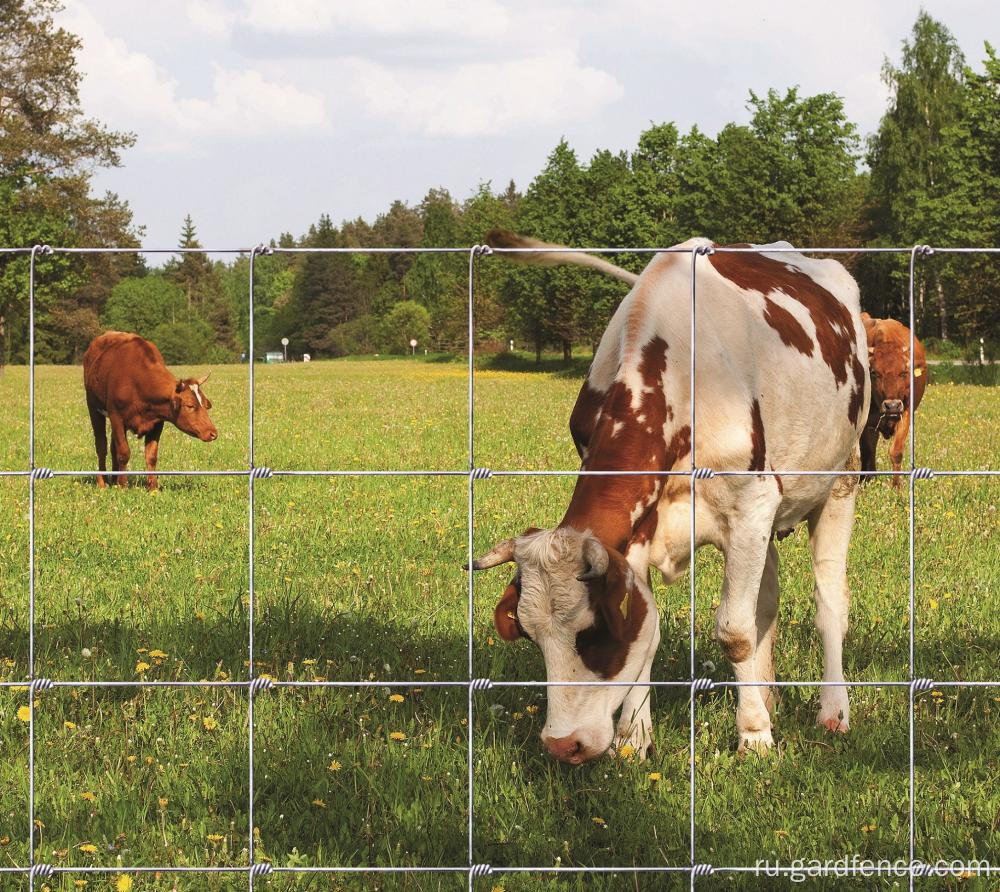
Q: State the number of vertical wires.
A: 5